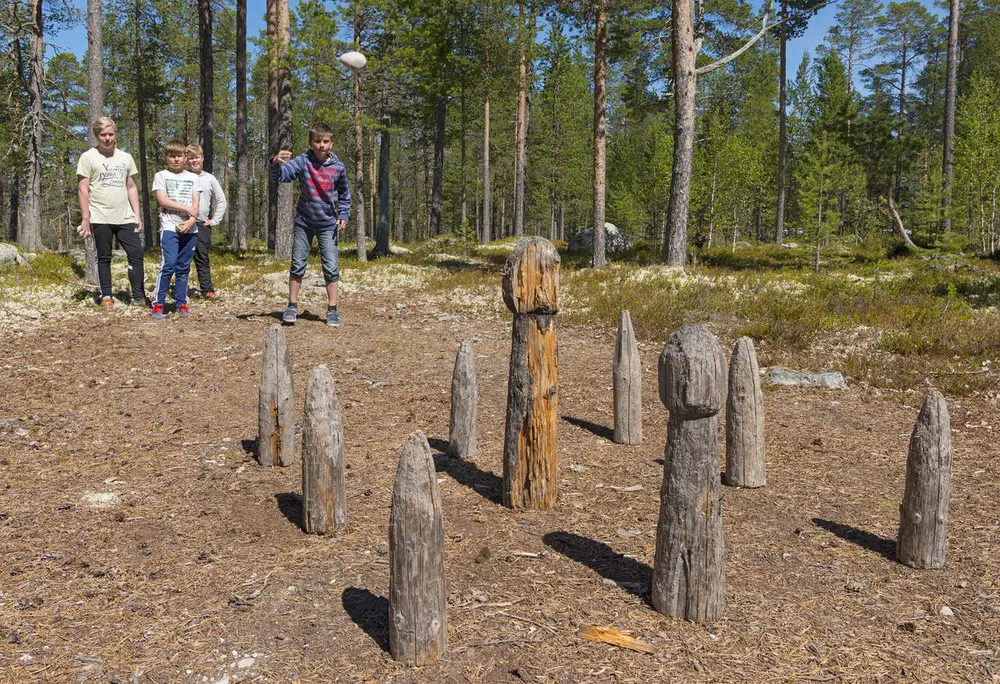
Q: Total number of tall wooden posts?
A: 2